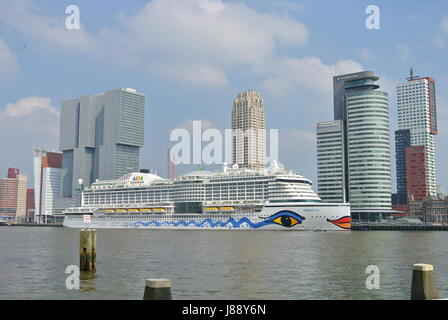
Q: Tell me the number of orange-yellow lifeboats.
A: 7